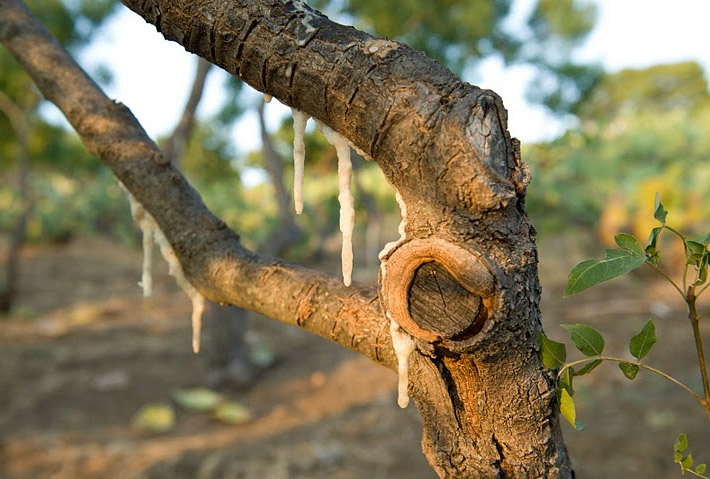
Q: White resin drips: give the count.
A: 5